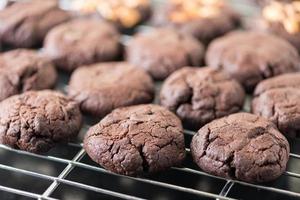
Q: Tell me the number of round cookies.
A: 14